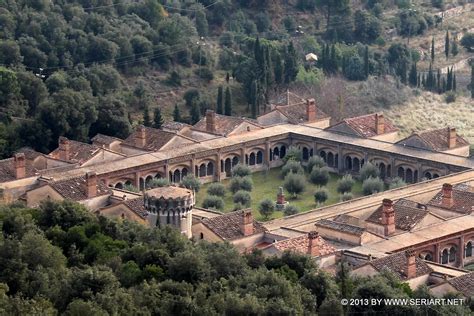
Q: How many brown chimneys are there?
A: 13